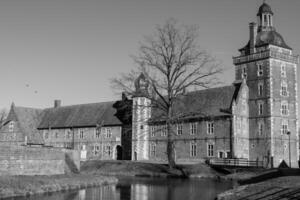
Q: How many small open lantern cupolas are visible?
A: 1